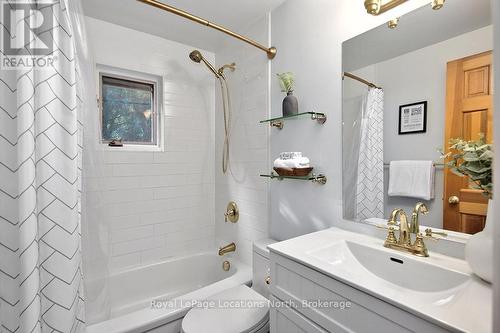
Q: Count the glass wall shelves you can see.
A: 2